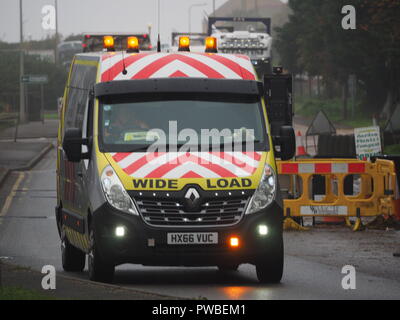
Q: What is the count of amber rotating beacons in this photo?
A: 4